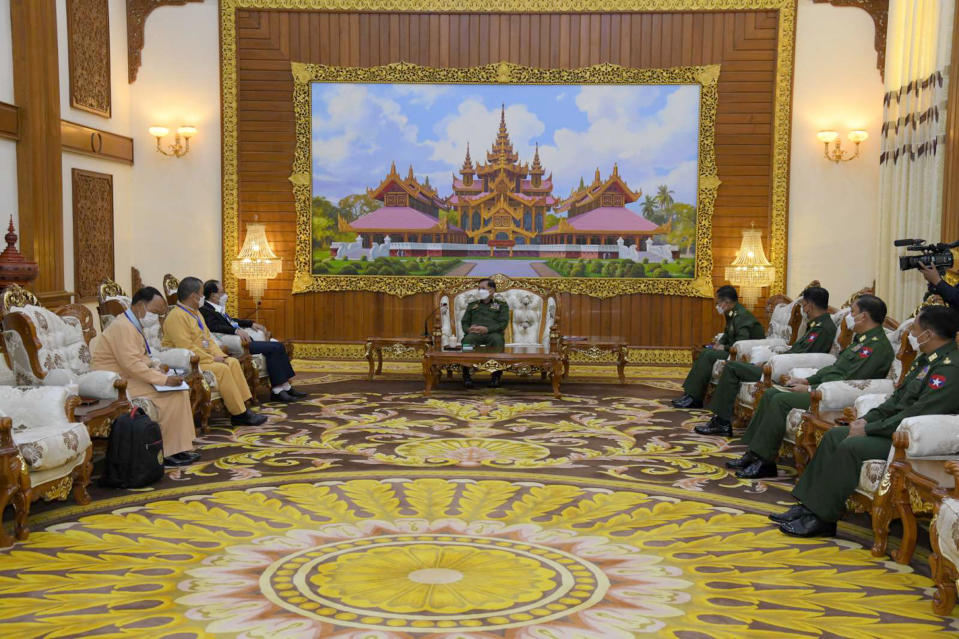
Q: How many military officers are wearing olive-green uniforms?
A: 5